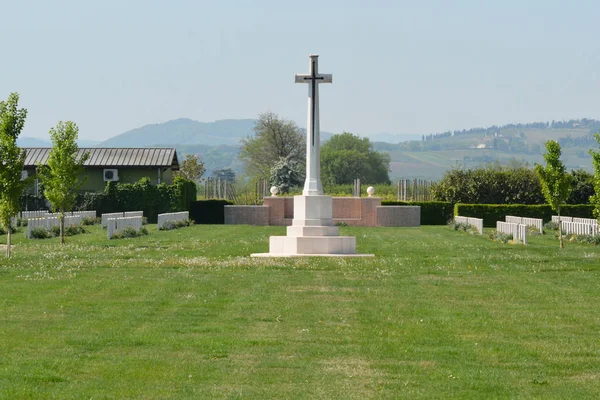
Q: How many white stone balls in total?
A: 2